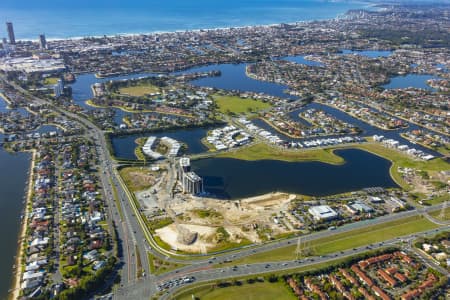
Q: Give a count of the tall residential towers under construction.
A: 2